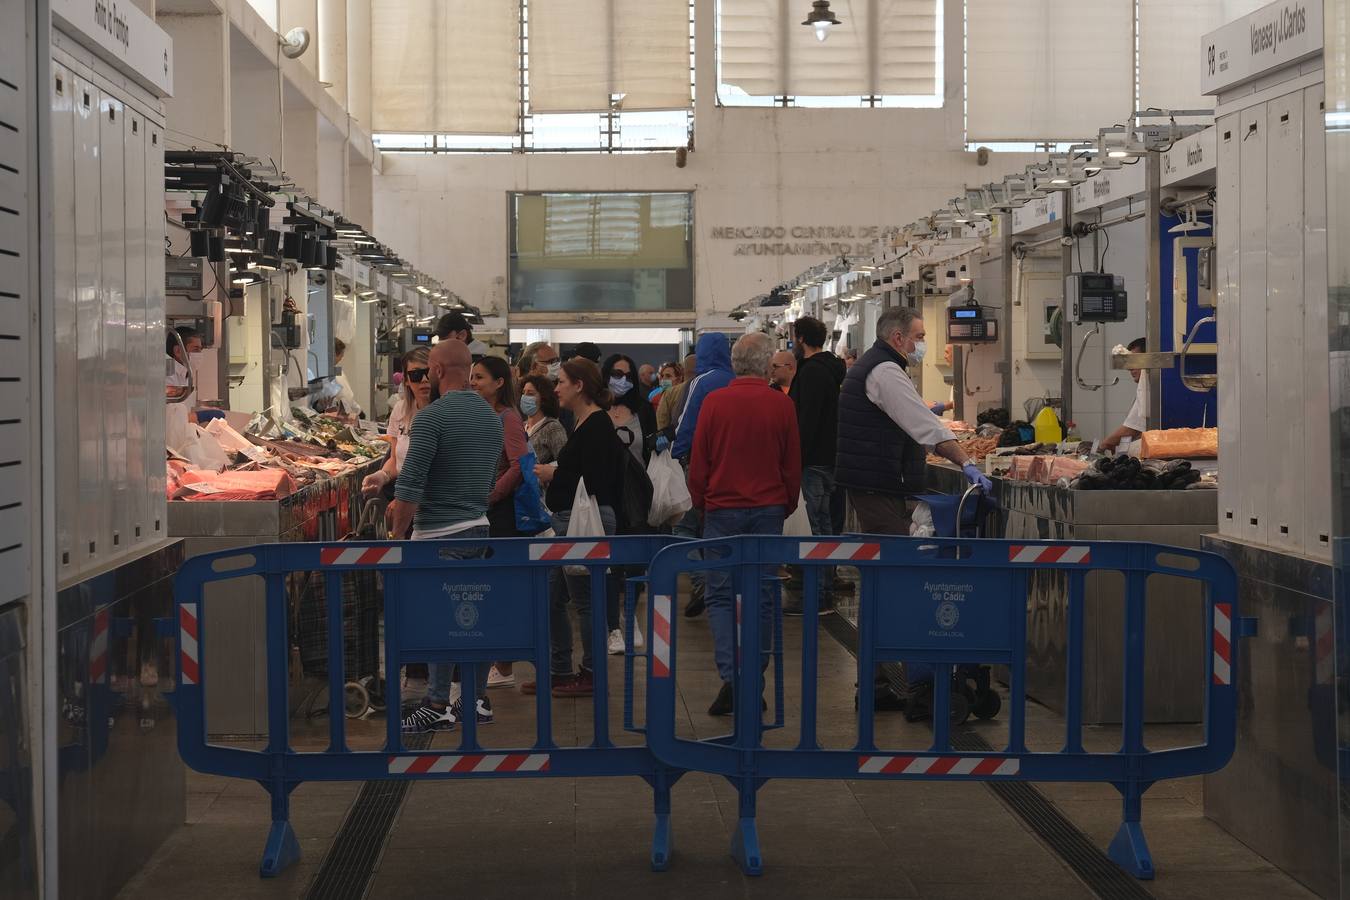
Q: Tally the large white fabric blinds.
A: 5